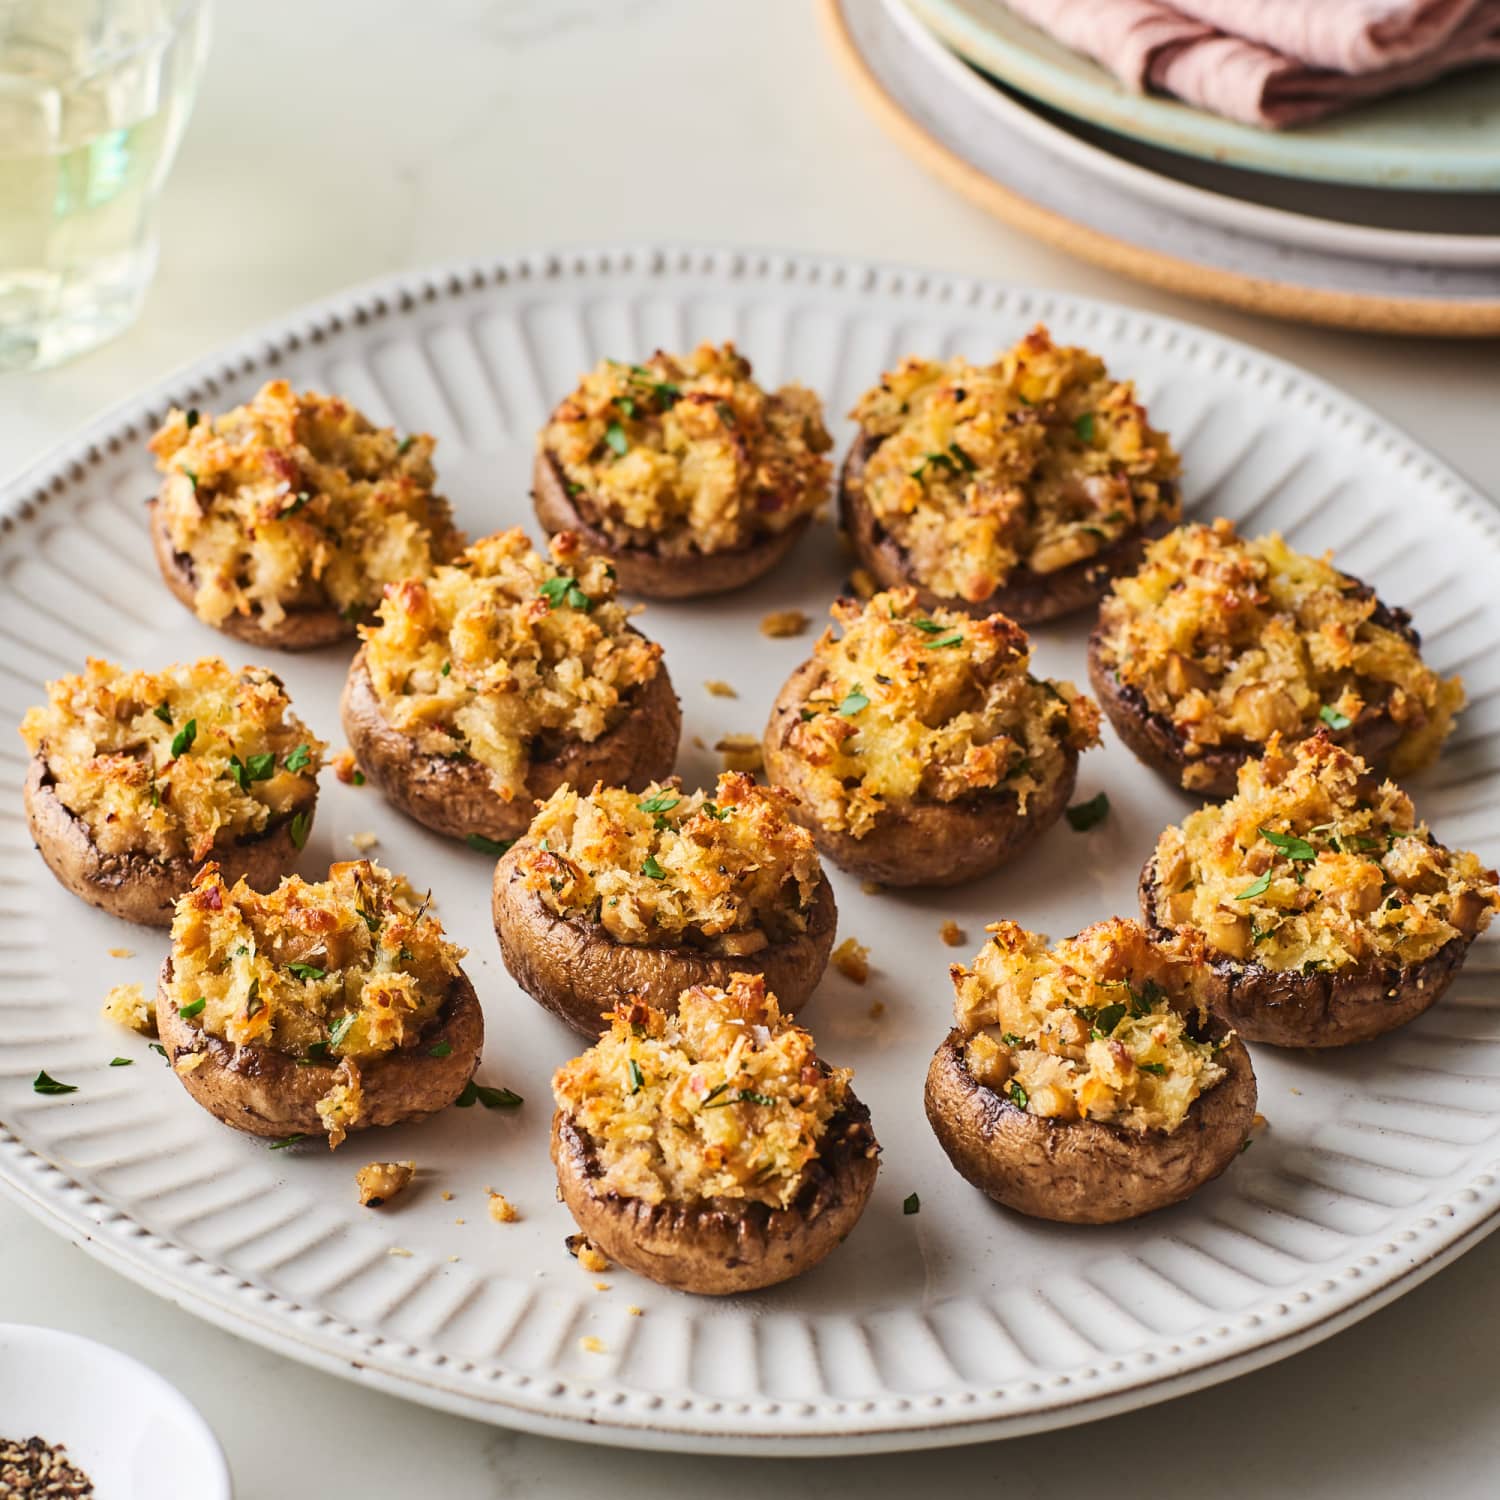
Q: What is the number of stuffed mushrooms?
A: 12